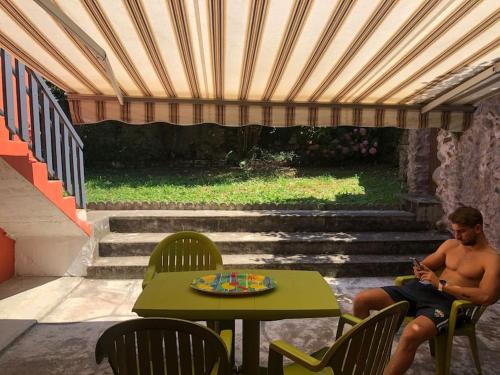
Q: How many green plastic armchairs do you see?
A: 4